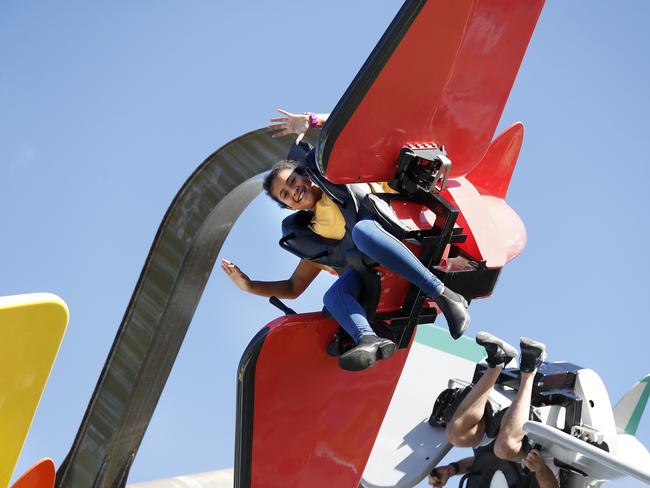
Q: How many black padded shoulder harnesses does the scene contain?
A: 2